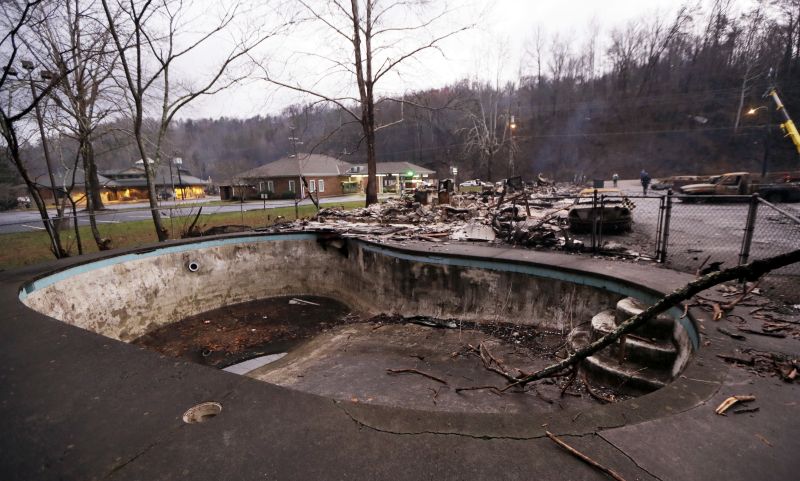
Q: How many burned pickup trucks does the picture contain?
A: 1